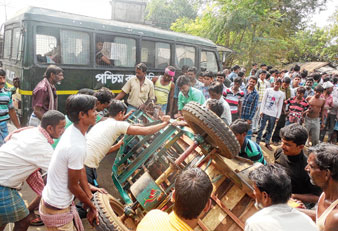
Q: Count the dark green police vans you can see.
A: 1